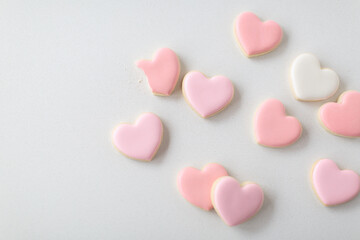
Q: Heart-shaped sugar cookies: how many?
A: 10